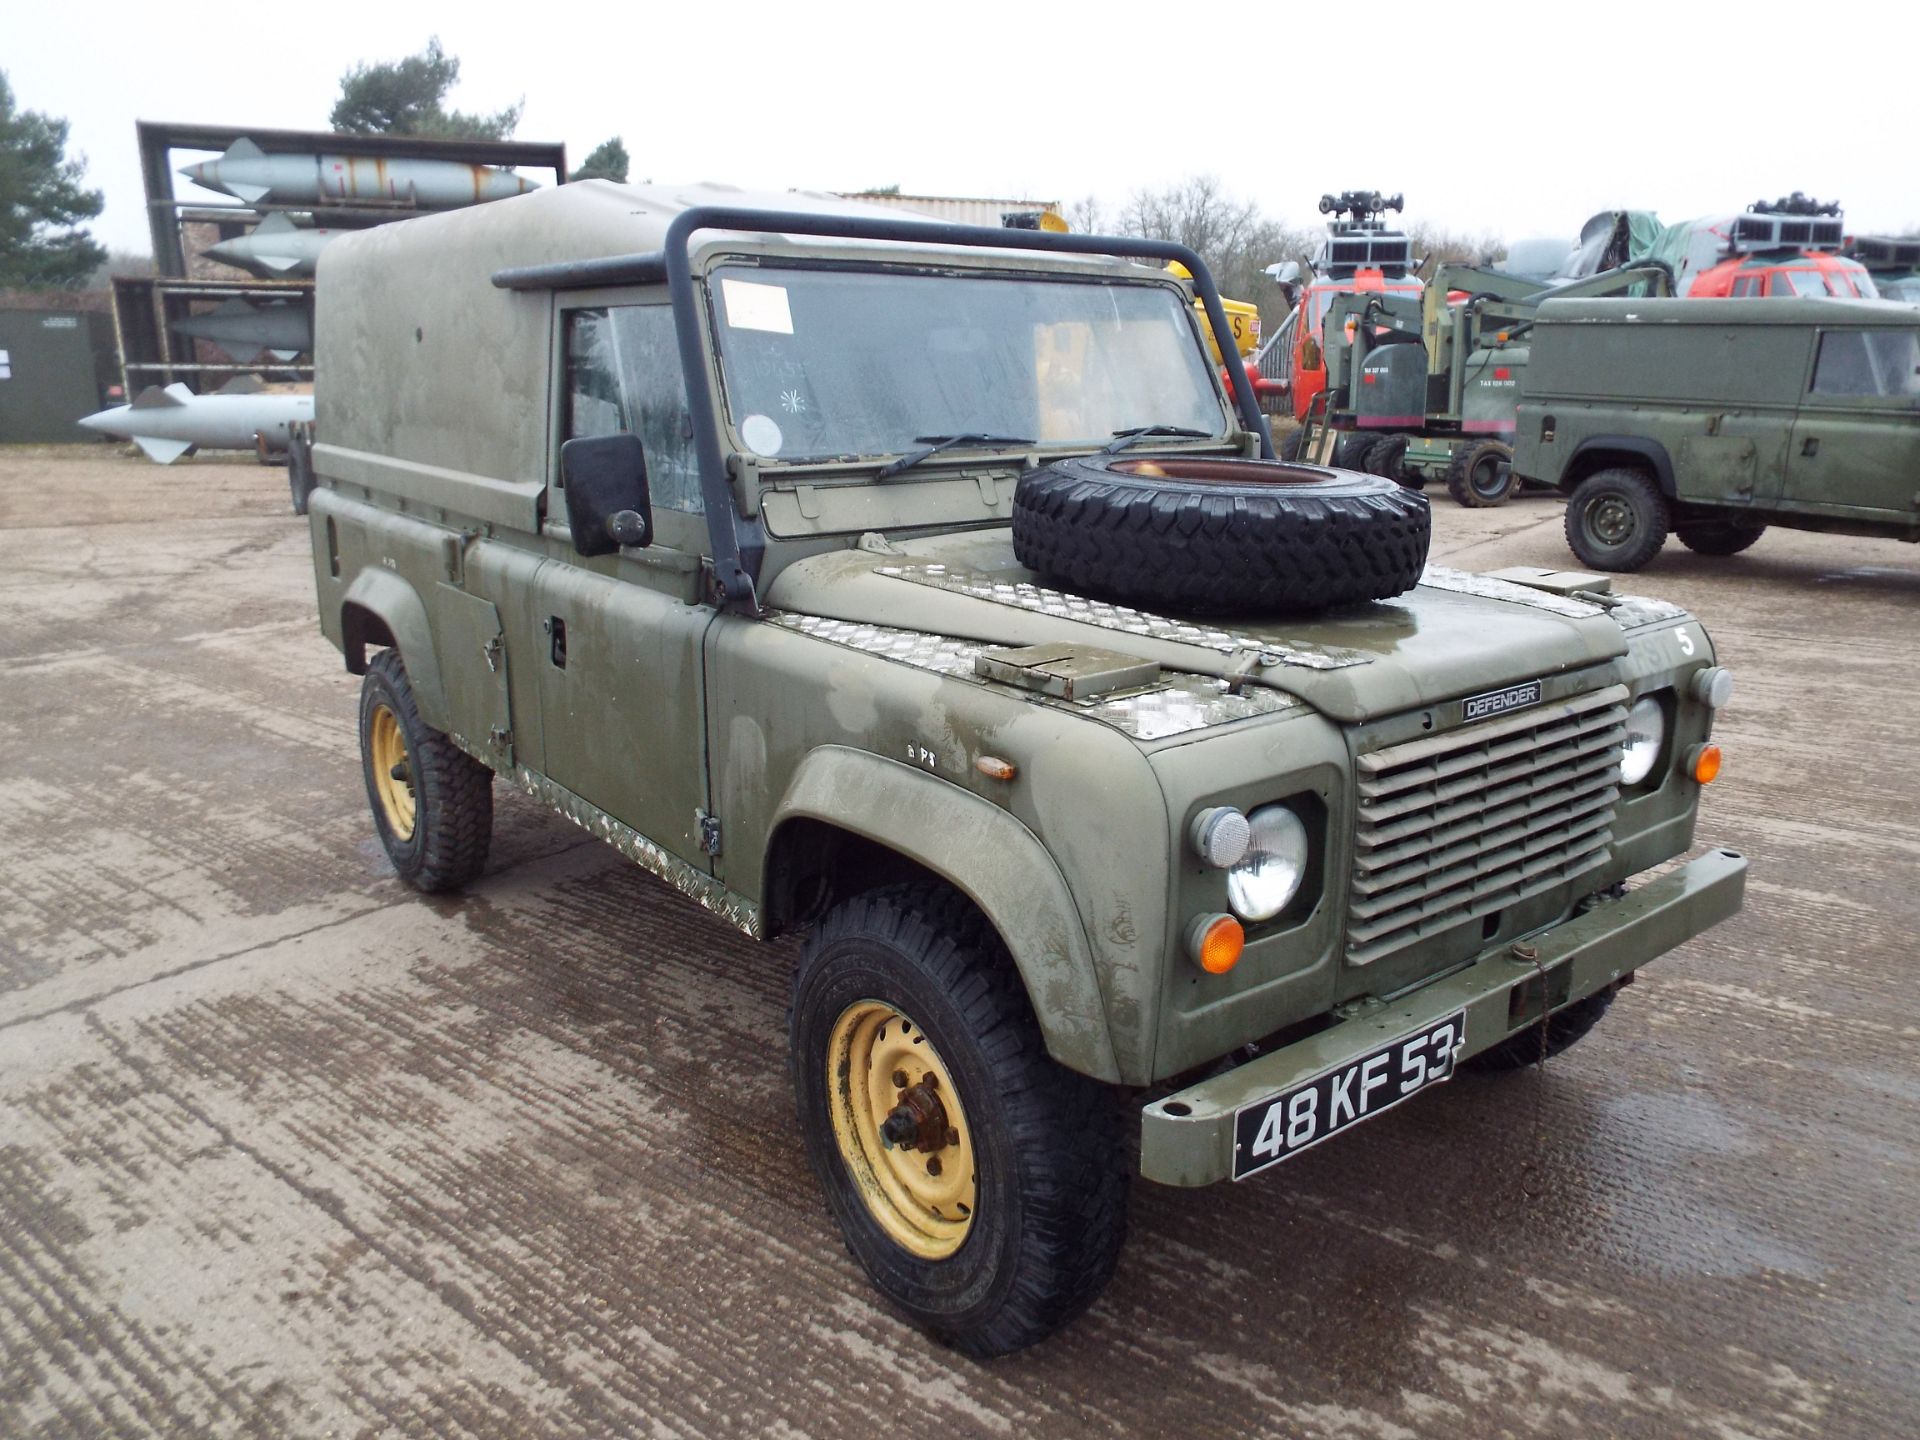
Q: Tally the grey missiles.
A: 4